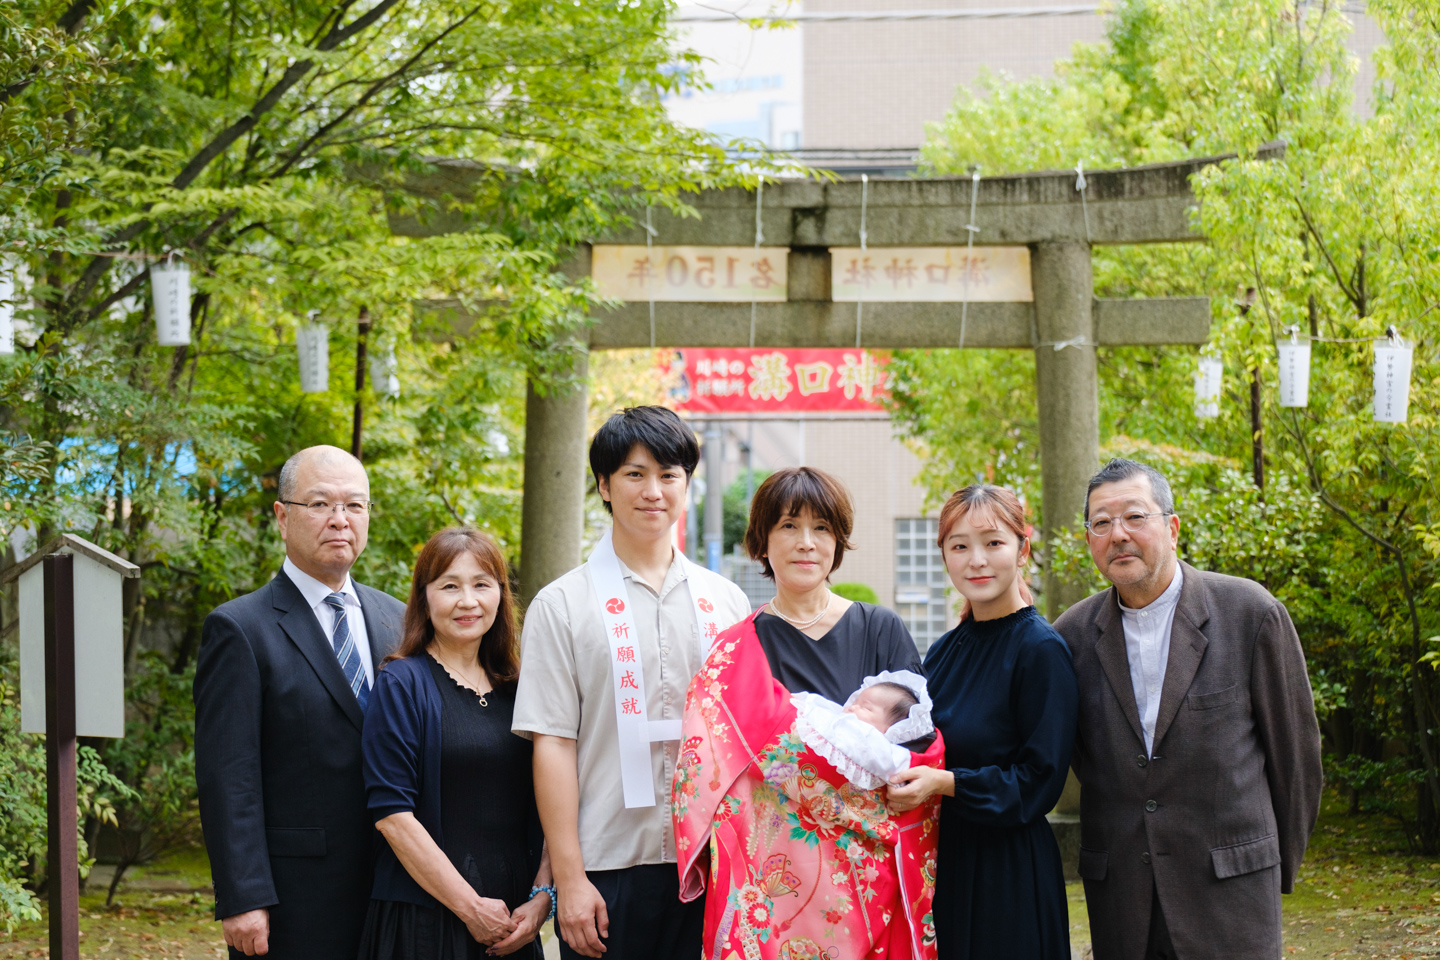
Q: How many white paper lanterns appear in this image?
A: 7